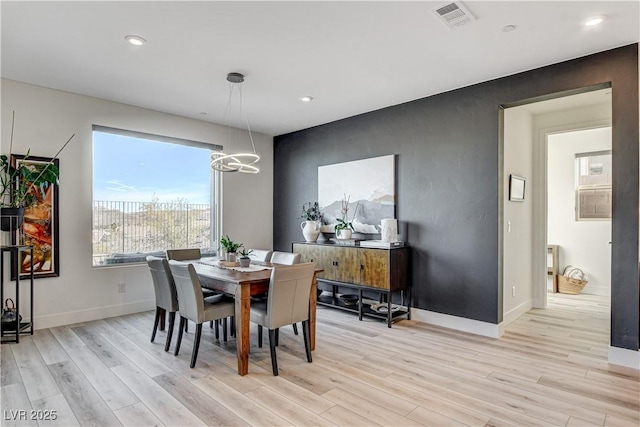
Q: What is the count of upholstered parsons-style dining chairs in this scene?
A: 6